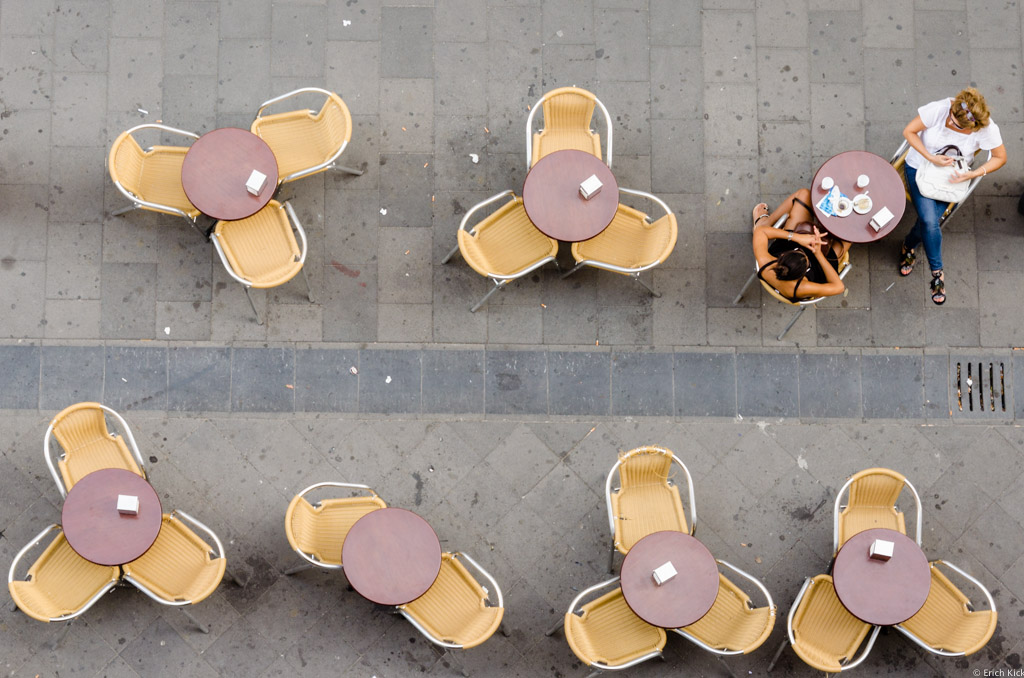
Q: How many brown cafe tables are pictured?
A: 7